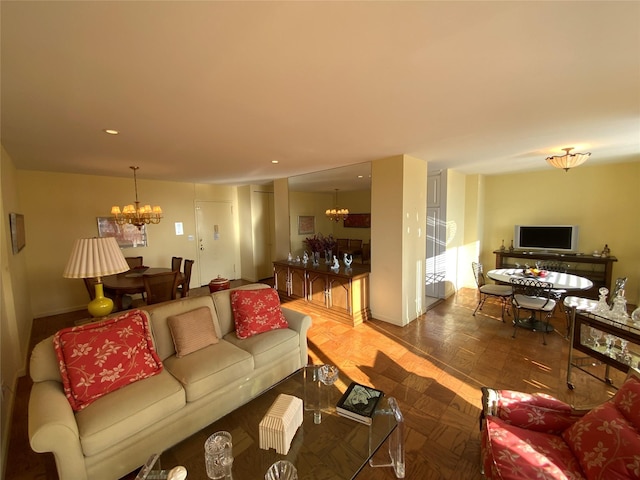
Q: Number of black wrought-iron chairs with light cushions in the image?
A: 4